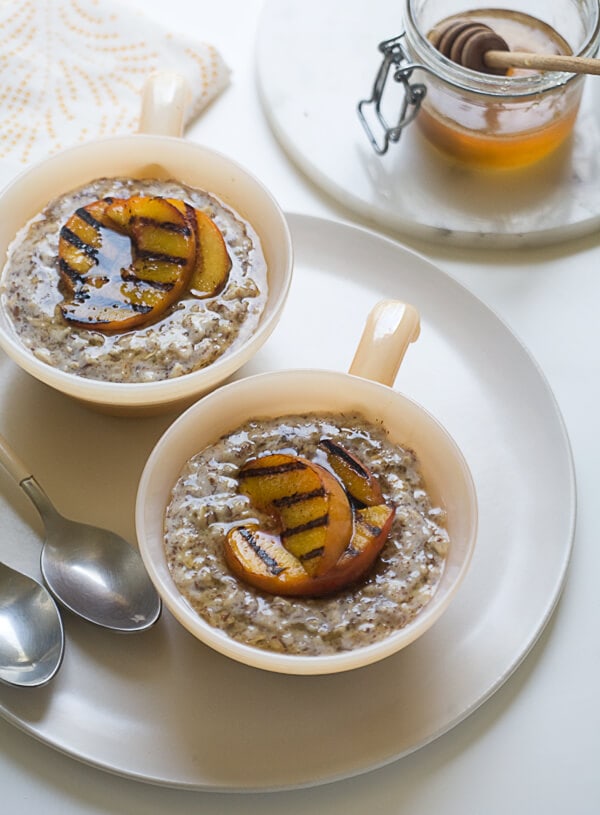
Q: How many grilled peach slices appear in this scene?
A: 6